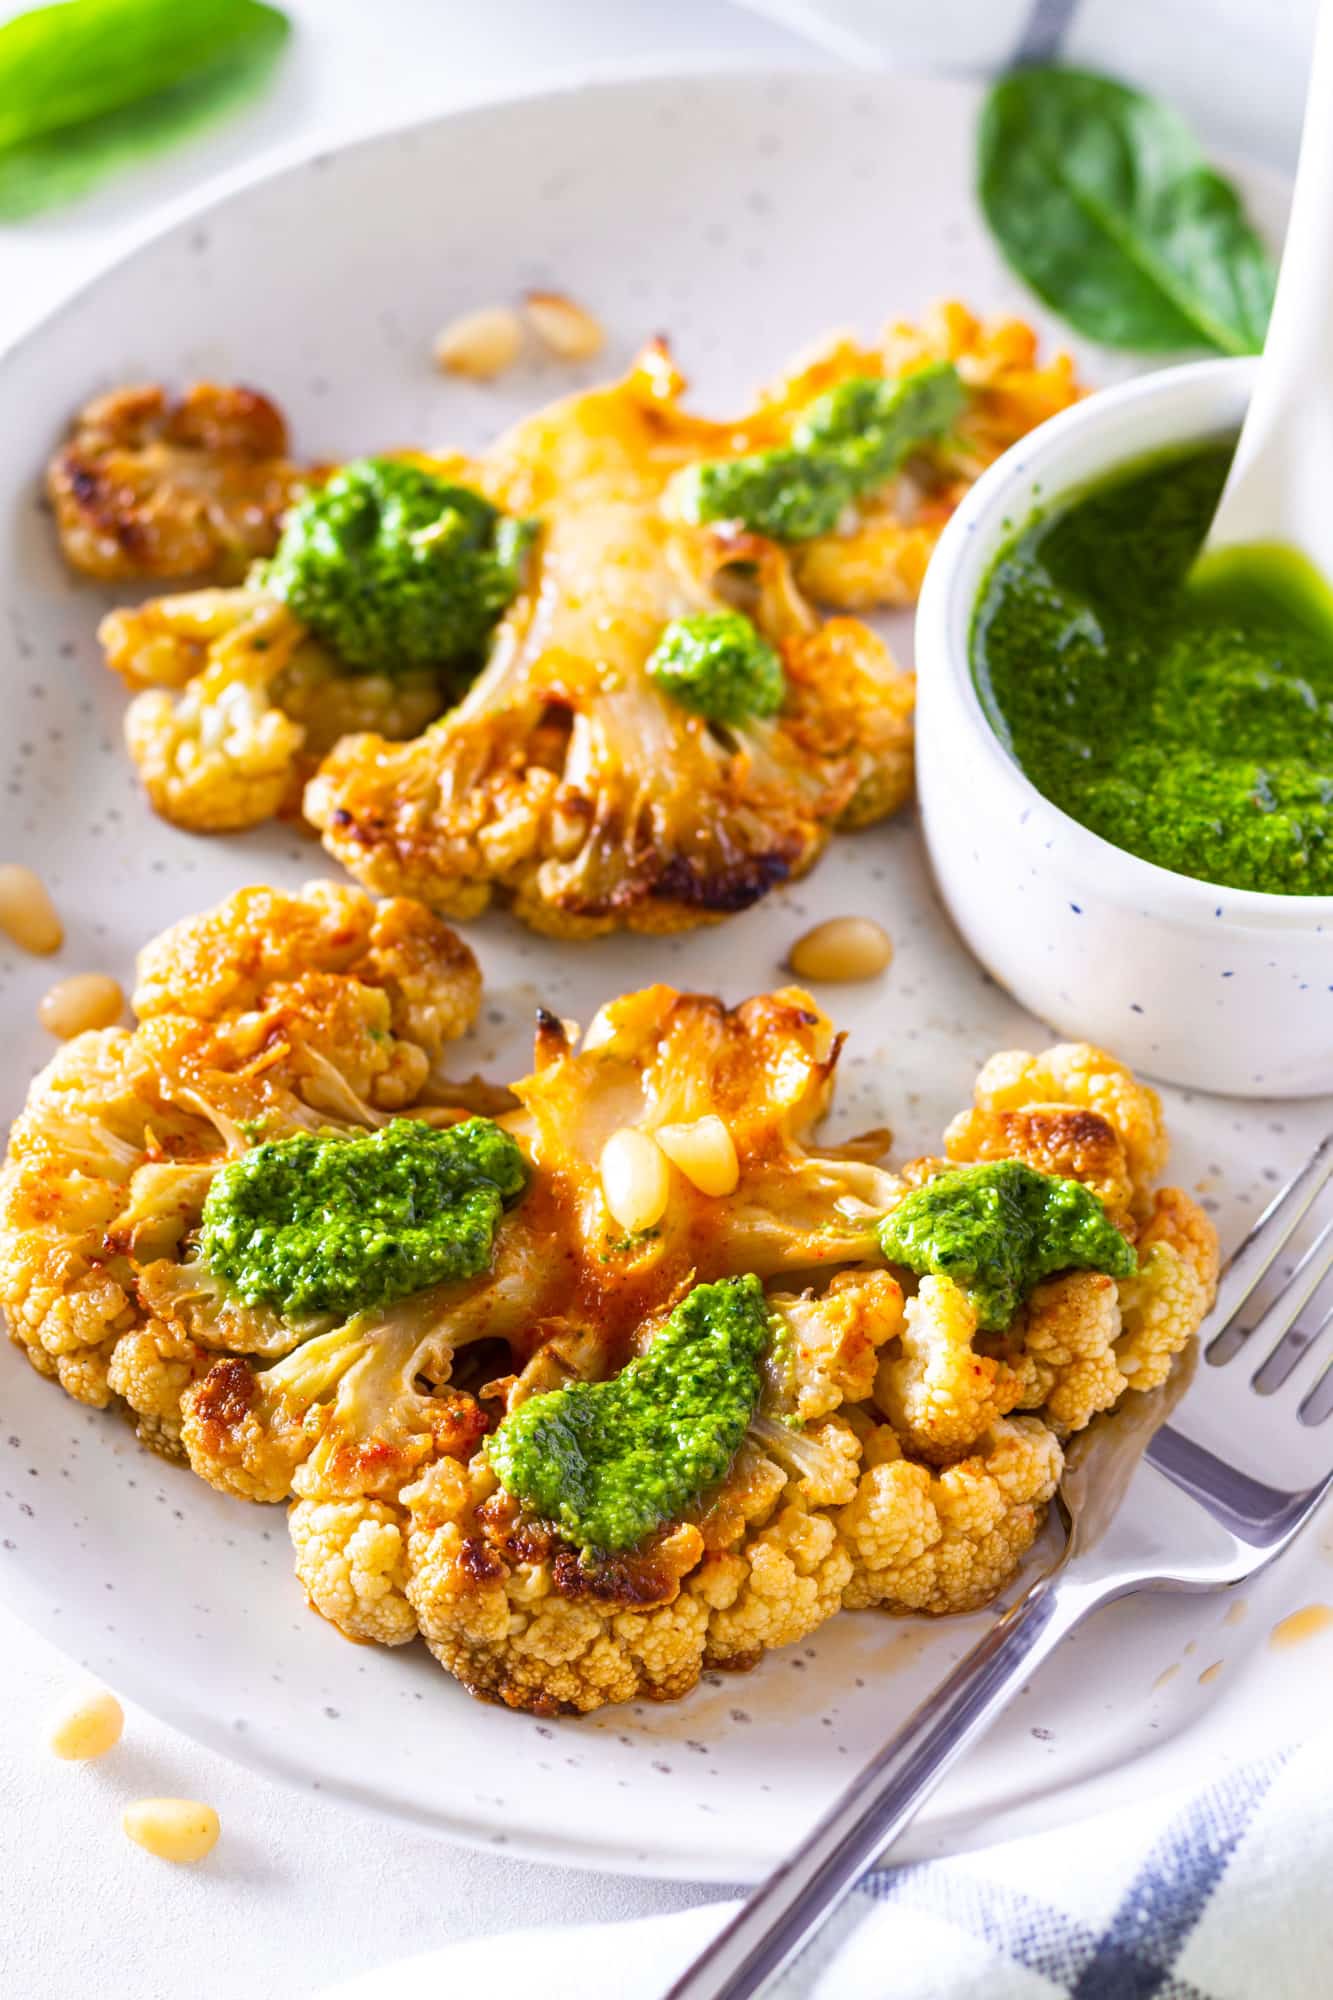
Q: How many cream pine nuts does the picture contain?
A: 9